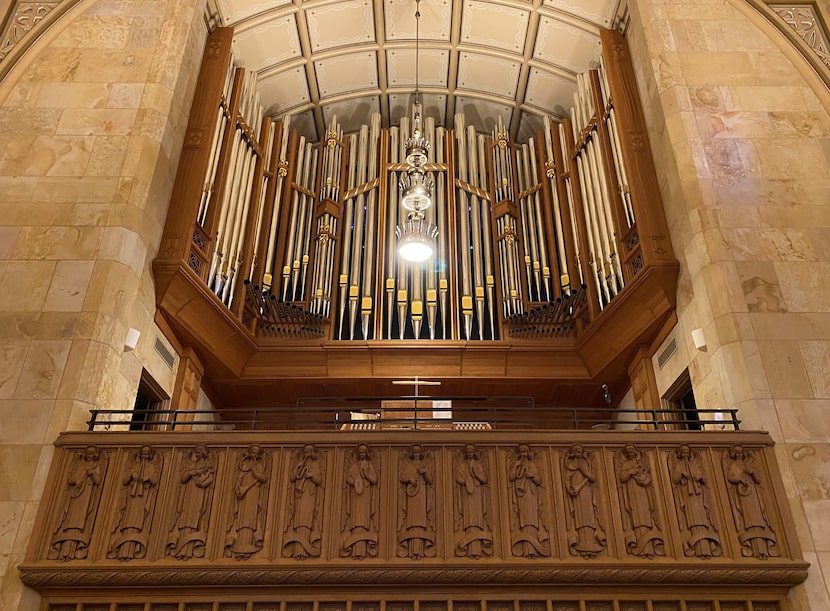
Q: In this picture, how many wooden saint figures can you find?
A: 13